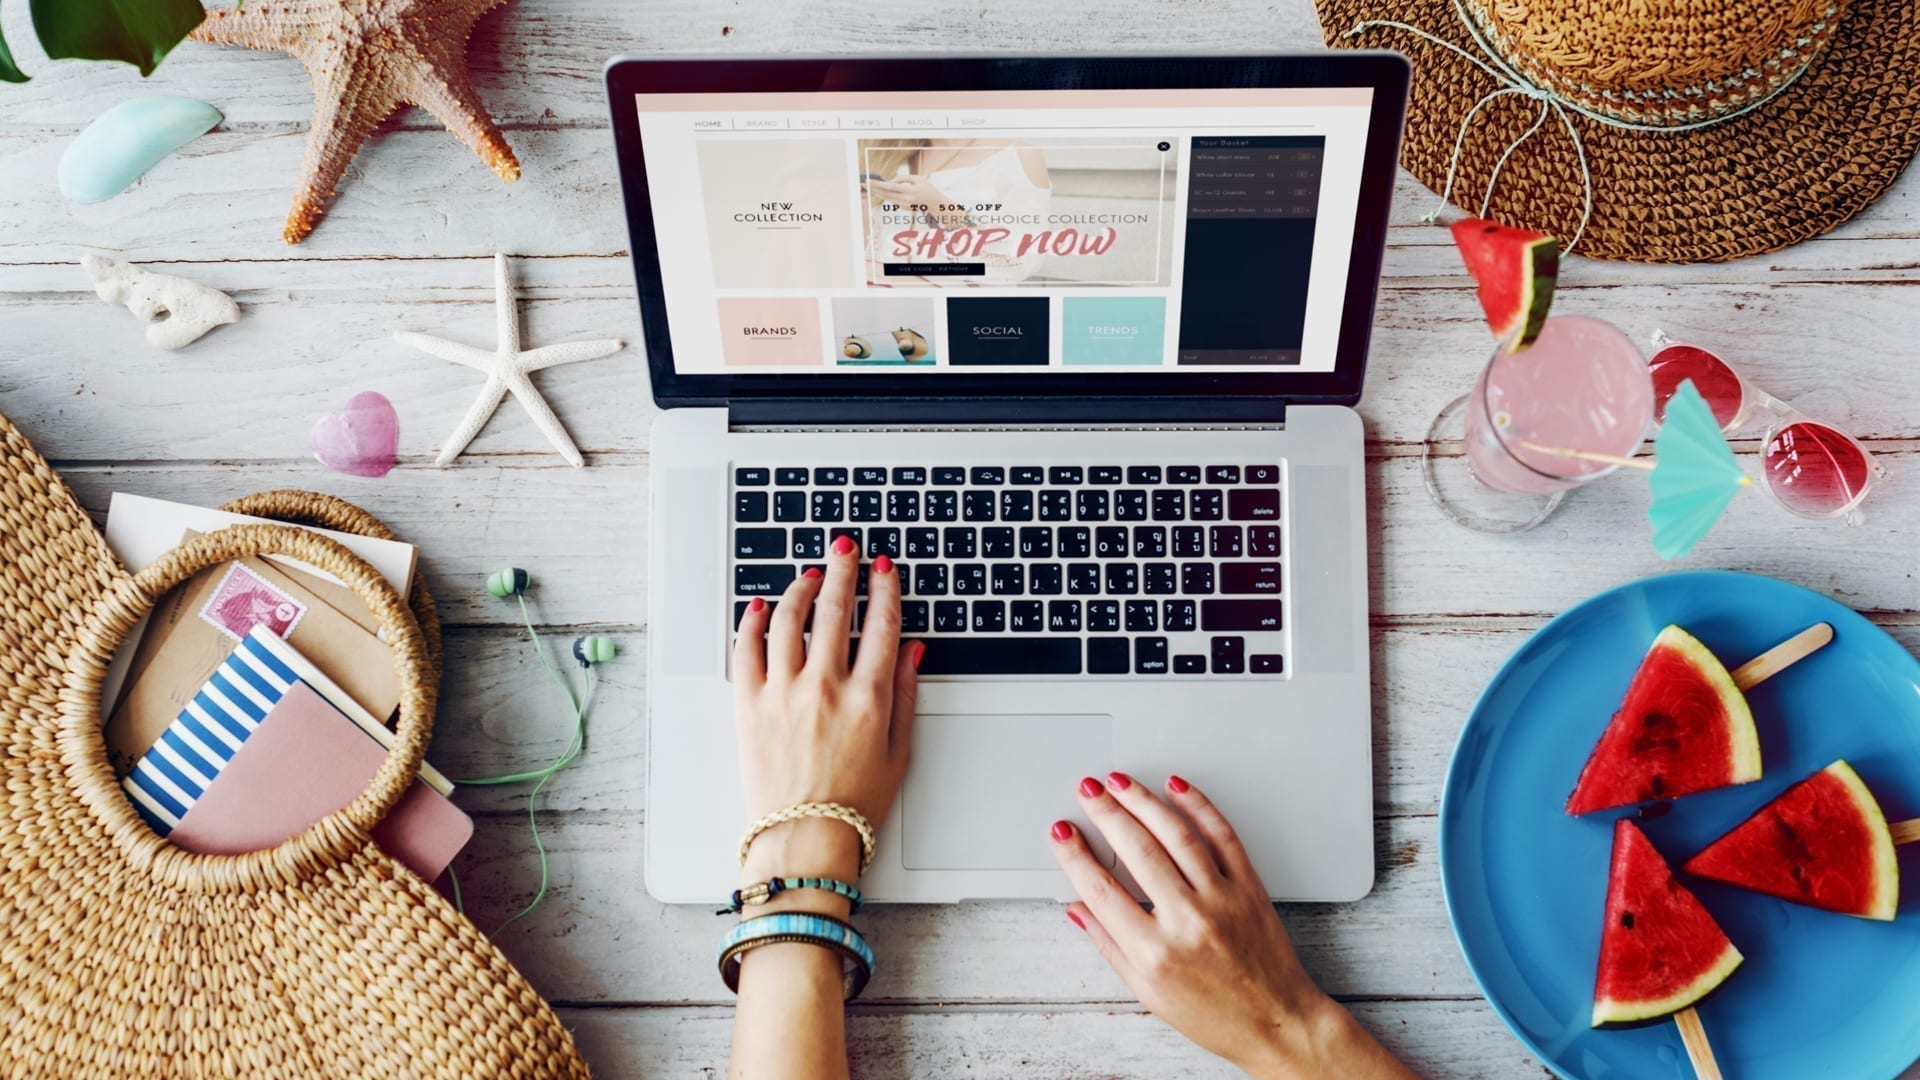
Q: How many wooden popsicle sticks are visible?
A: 3